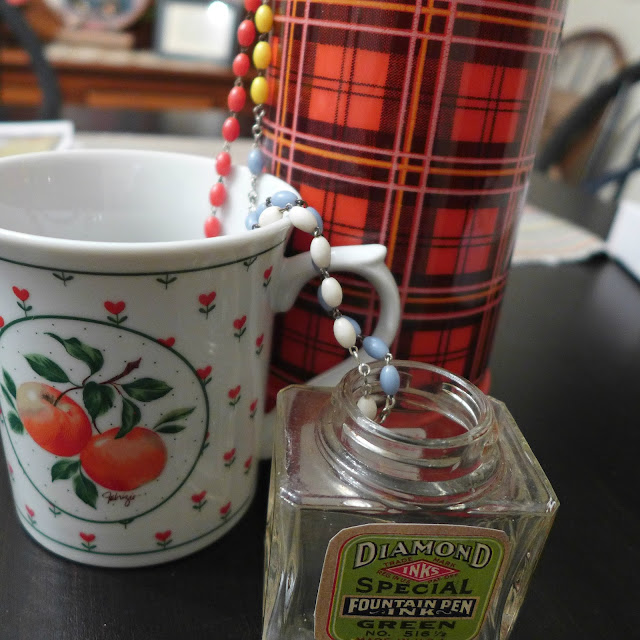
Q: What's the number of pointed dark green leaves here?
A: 12